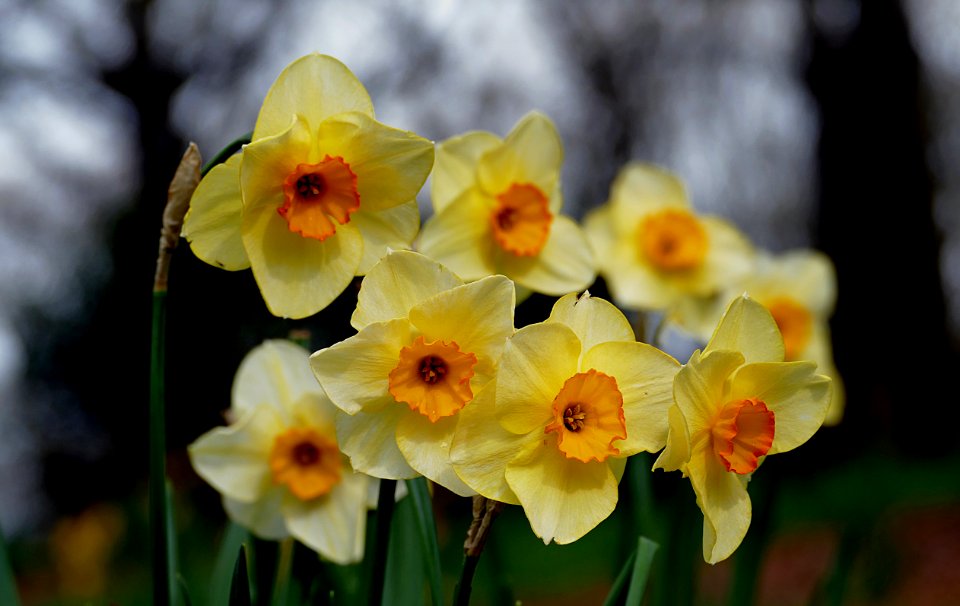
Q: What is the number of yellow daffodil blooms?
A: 8